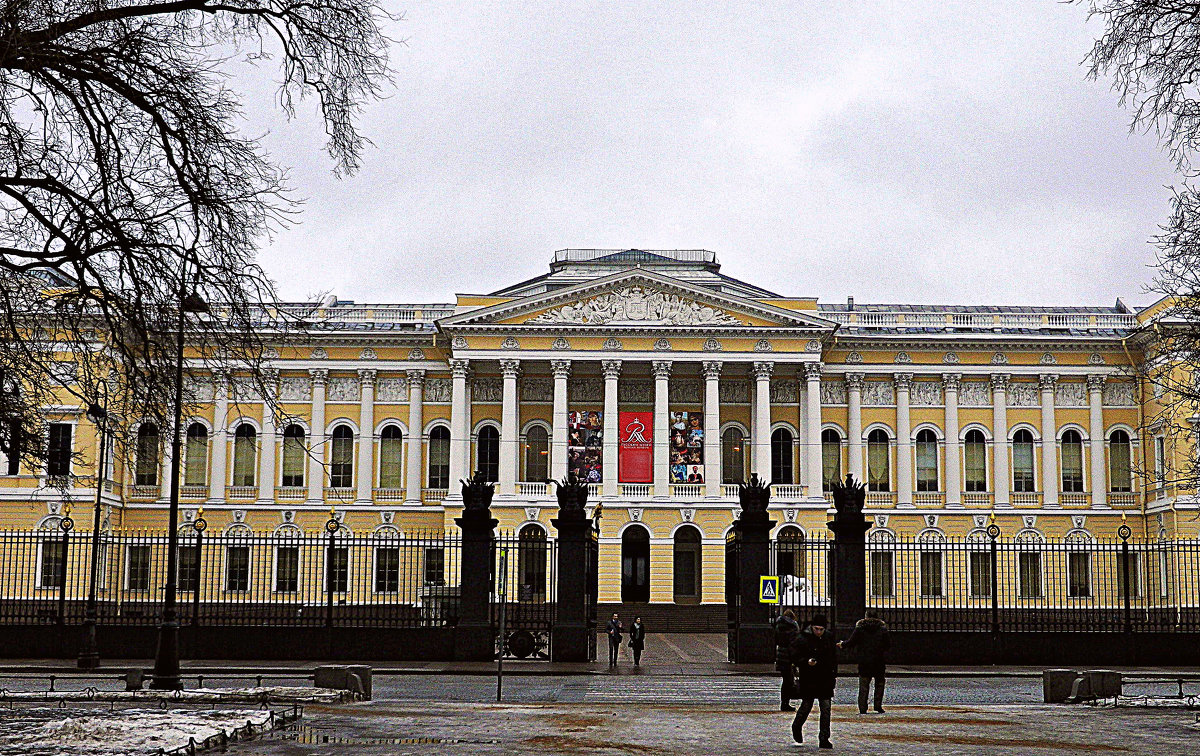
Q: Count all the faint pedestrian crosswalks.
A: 1